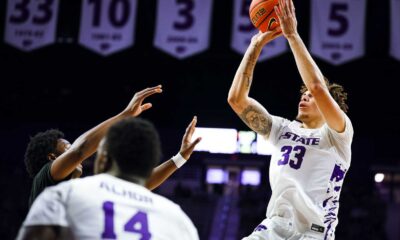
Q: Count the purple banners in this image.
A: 6